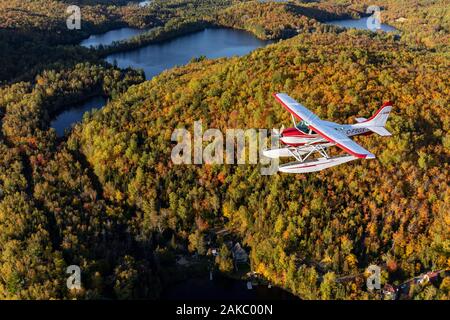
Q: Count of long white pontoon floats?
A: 2